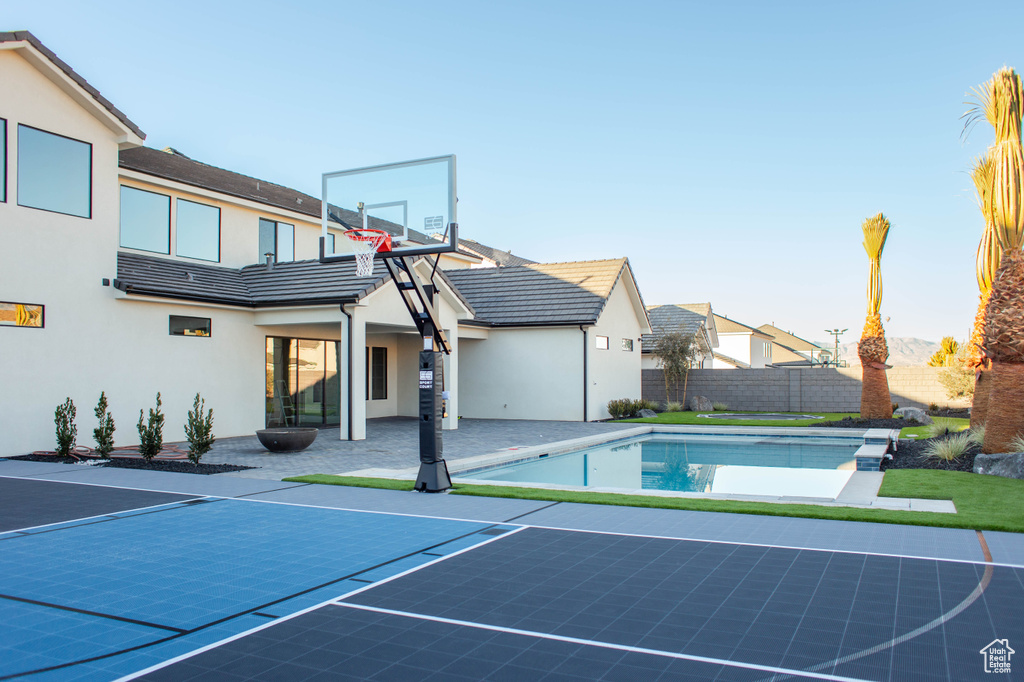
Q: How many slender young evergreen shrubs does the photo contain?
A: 4